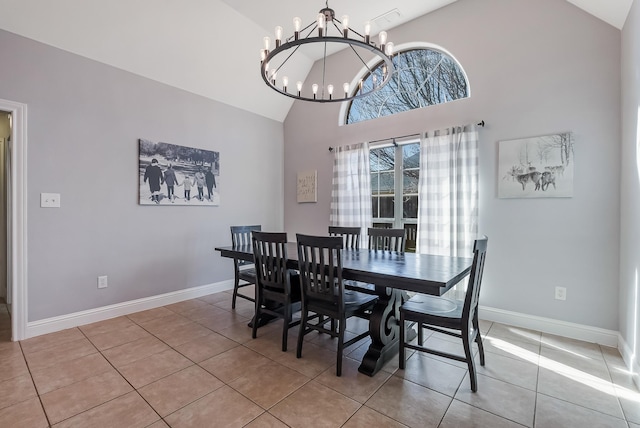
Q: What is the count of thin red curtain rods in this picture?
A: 0